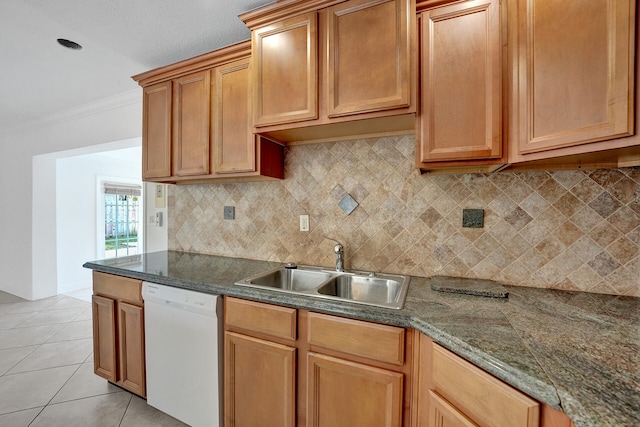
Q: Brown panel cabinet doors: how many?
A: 12